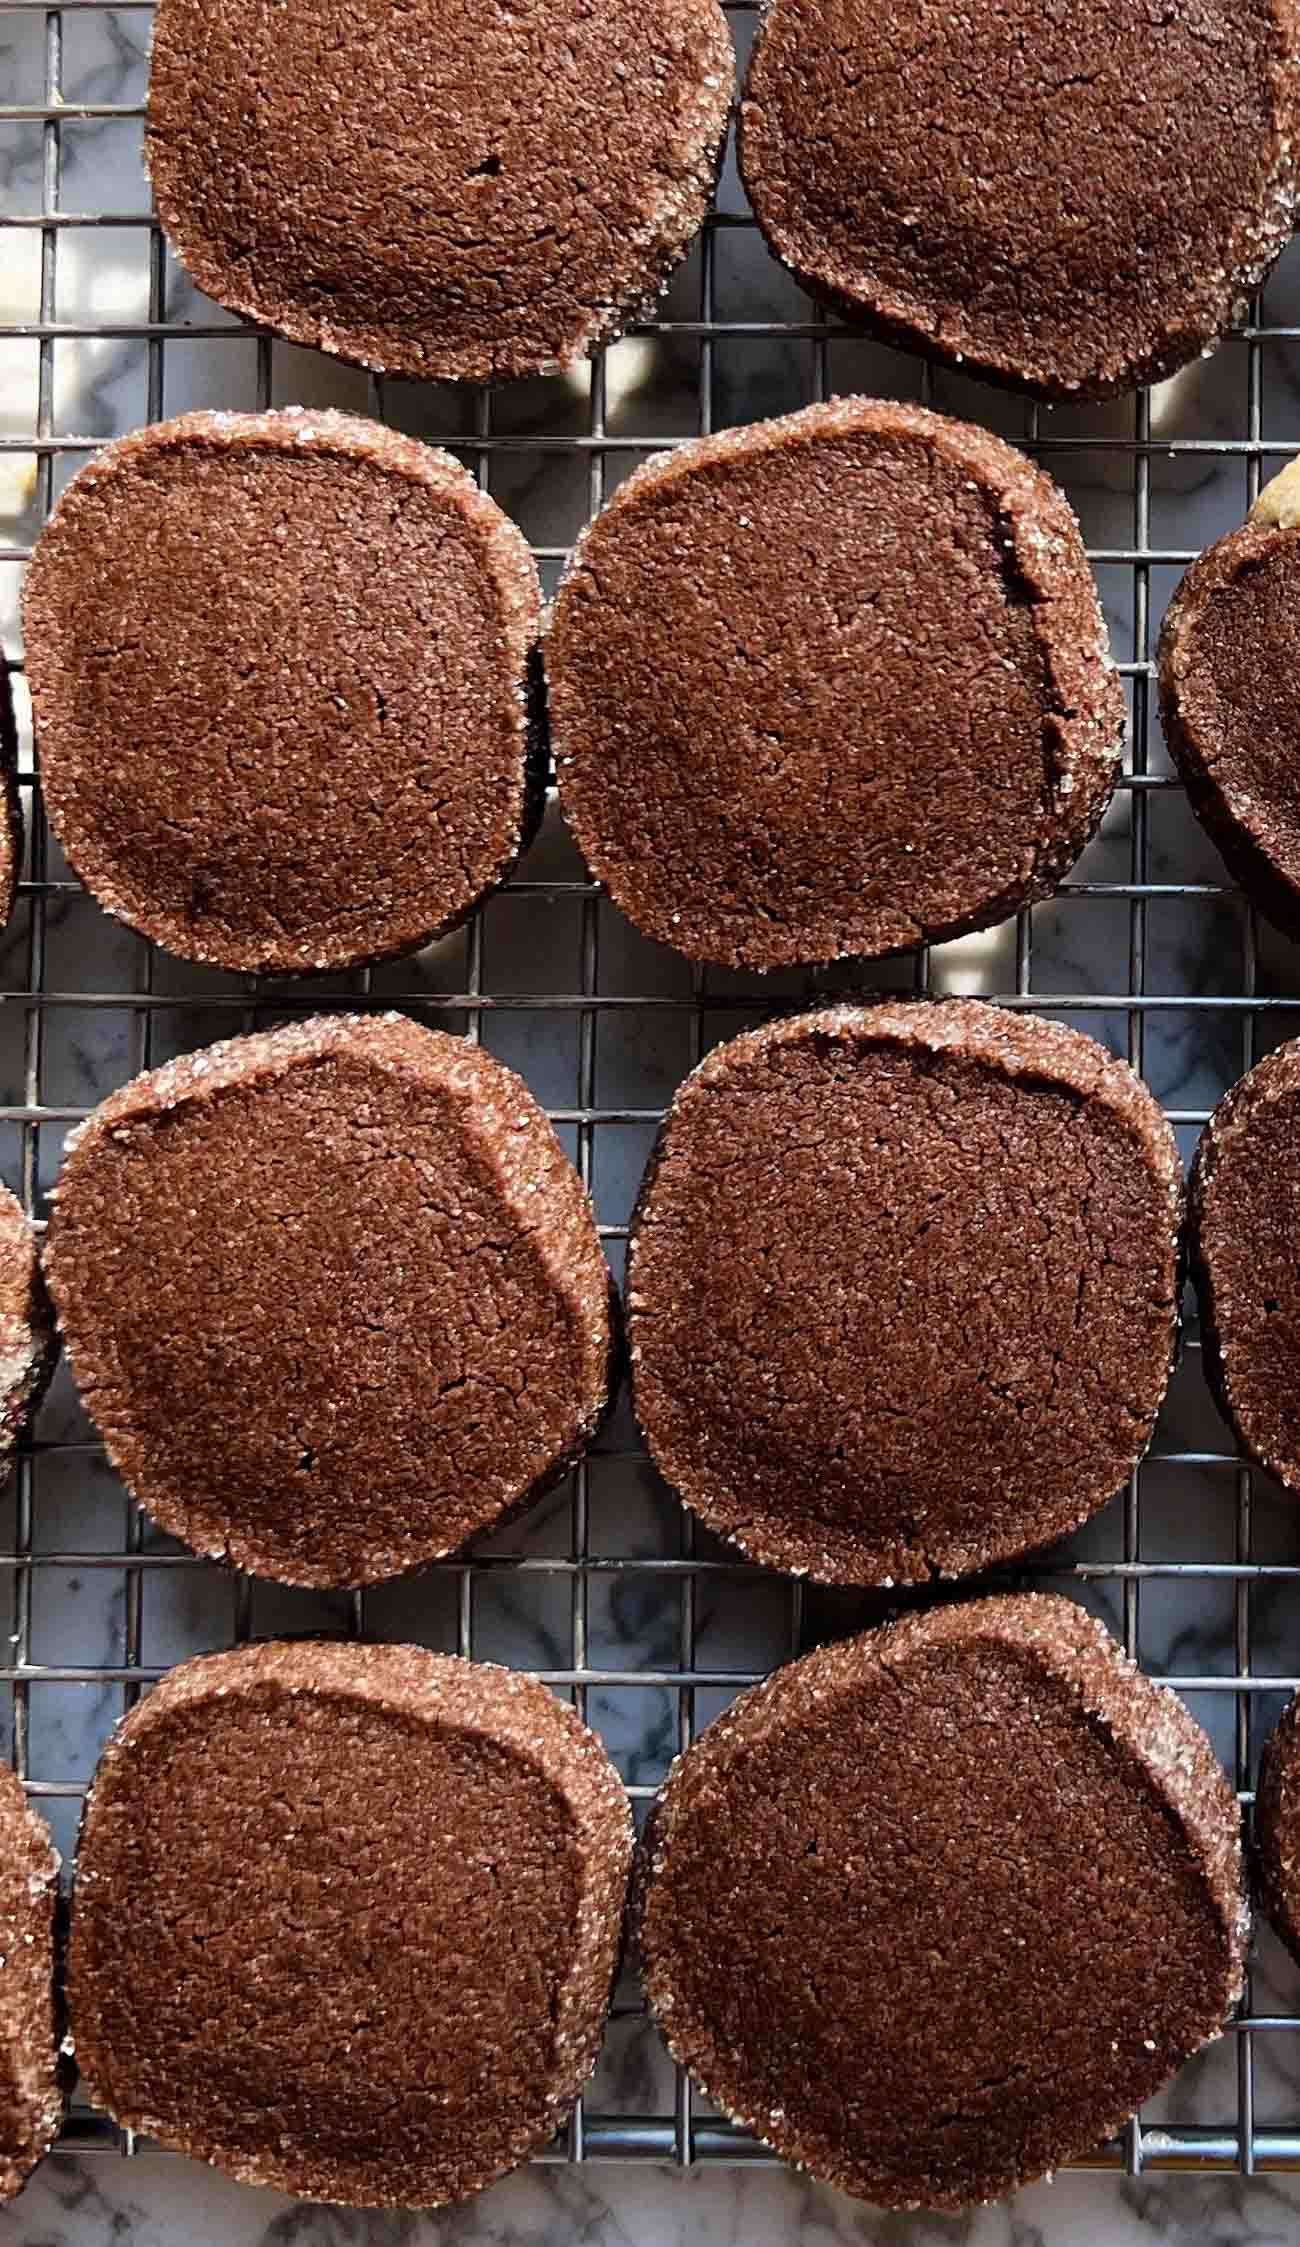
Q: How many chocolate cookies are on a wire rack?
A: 14